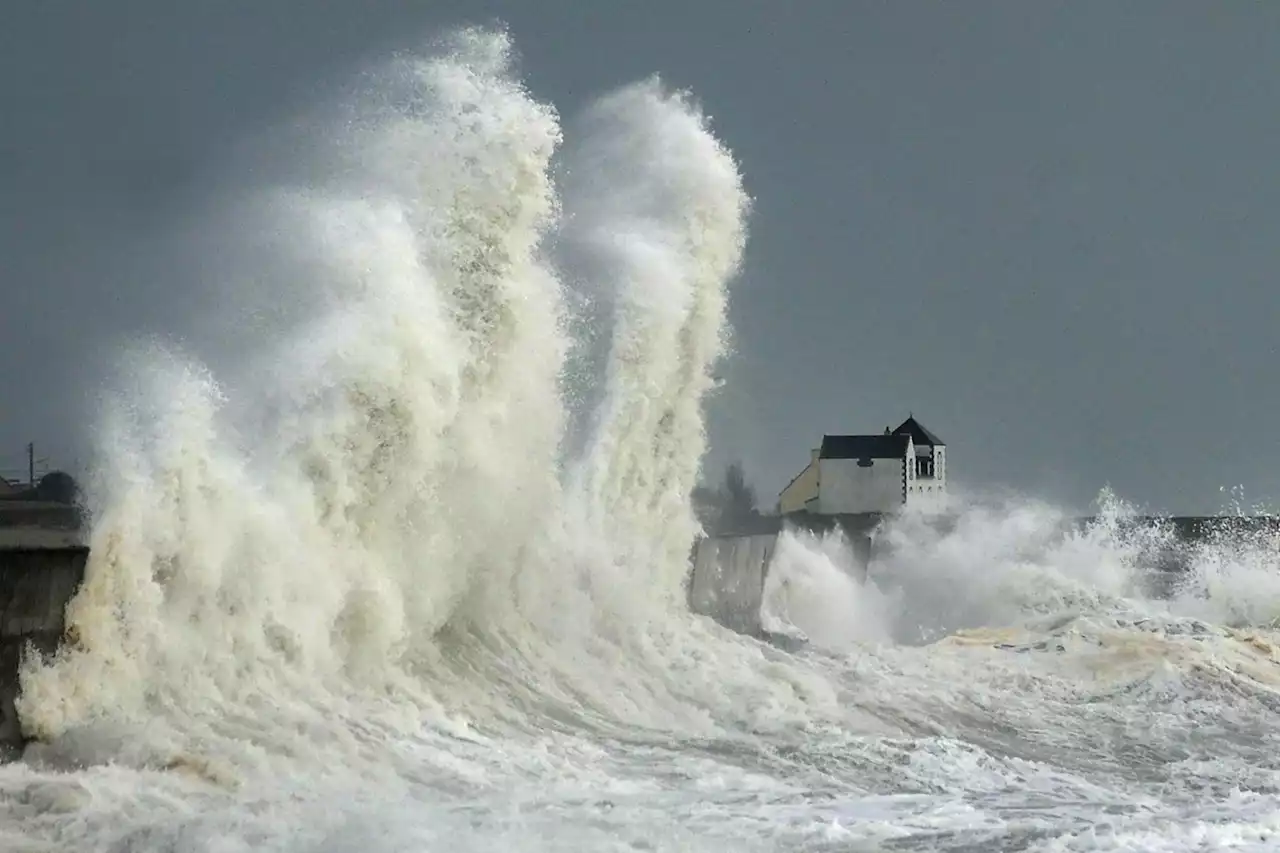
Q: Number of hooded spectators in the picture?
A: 0